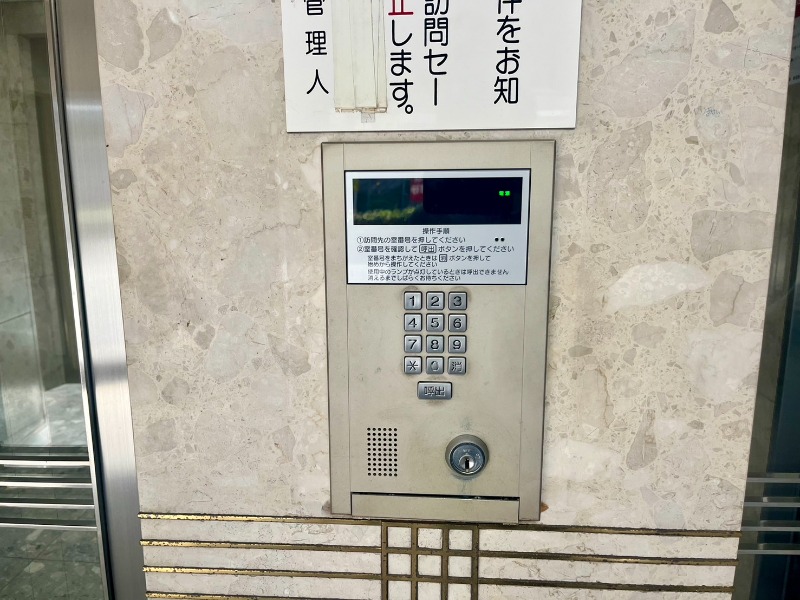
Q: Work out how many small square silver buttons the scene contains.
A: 12